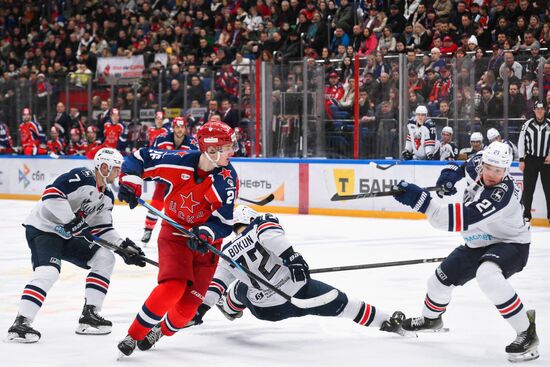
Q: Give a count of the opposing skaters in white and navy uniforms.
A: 3